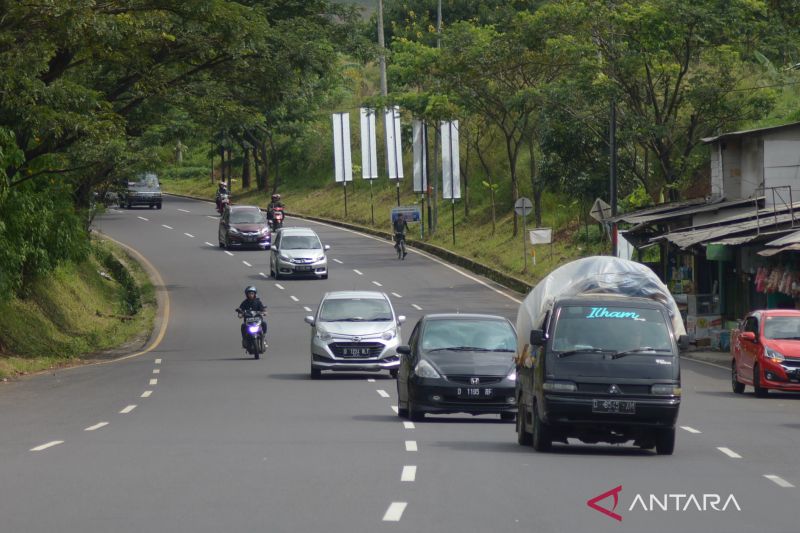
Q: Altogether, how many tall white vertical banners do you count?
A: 5